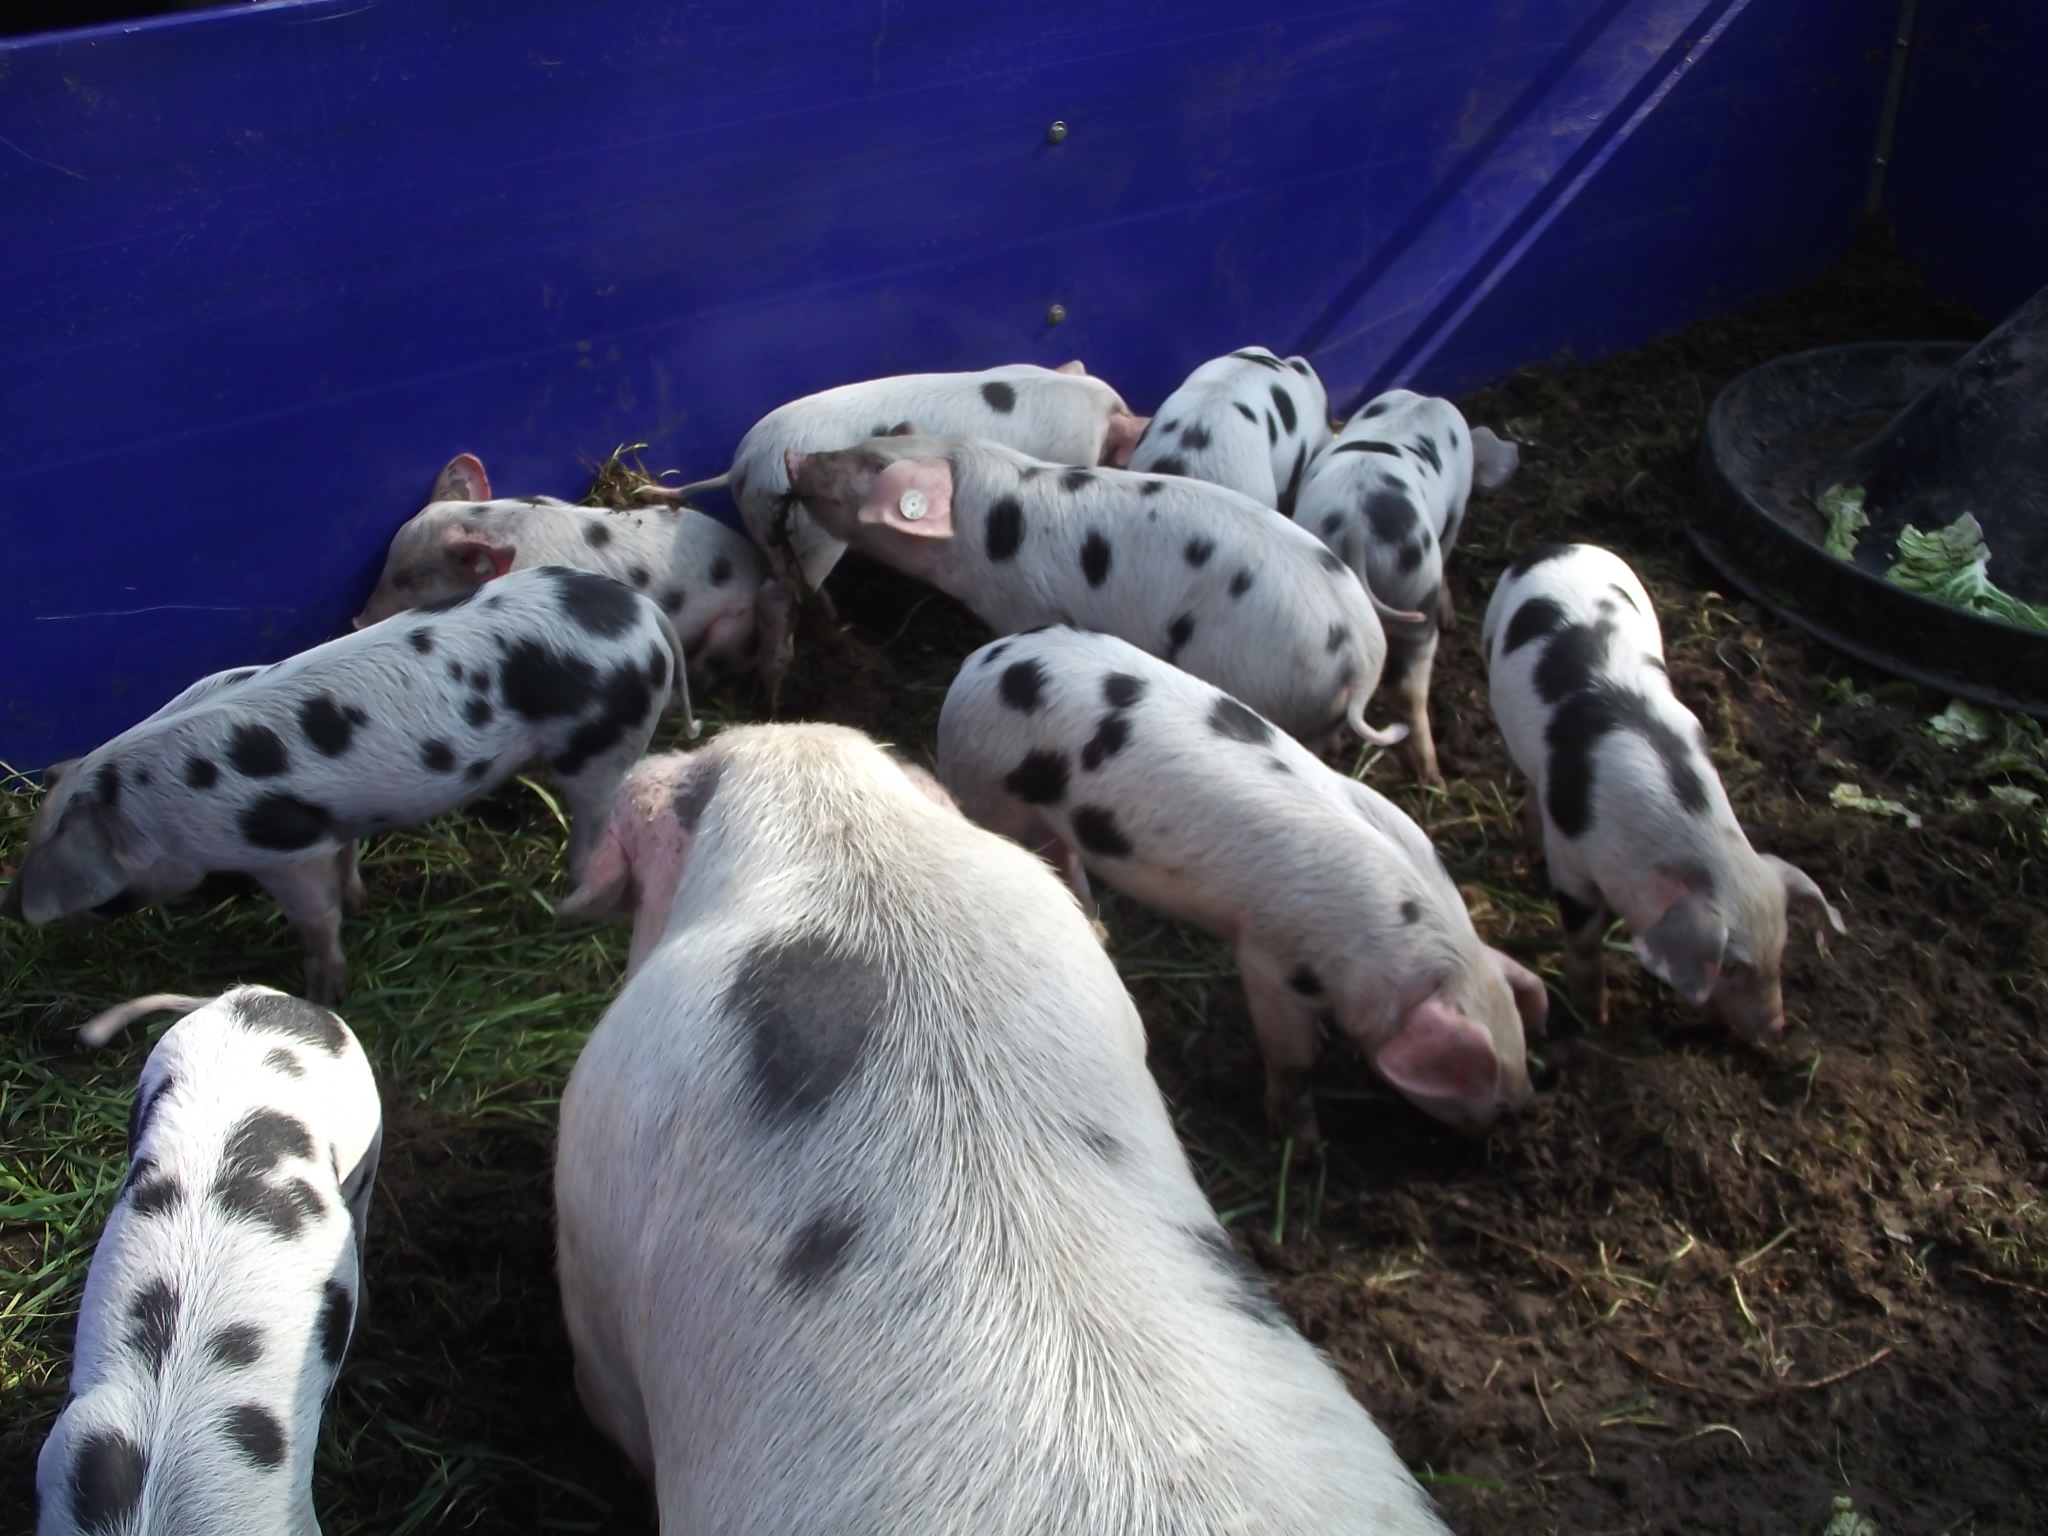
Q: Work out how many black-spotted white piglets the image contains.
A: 9